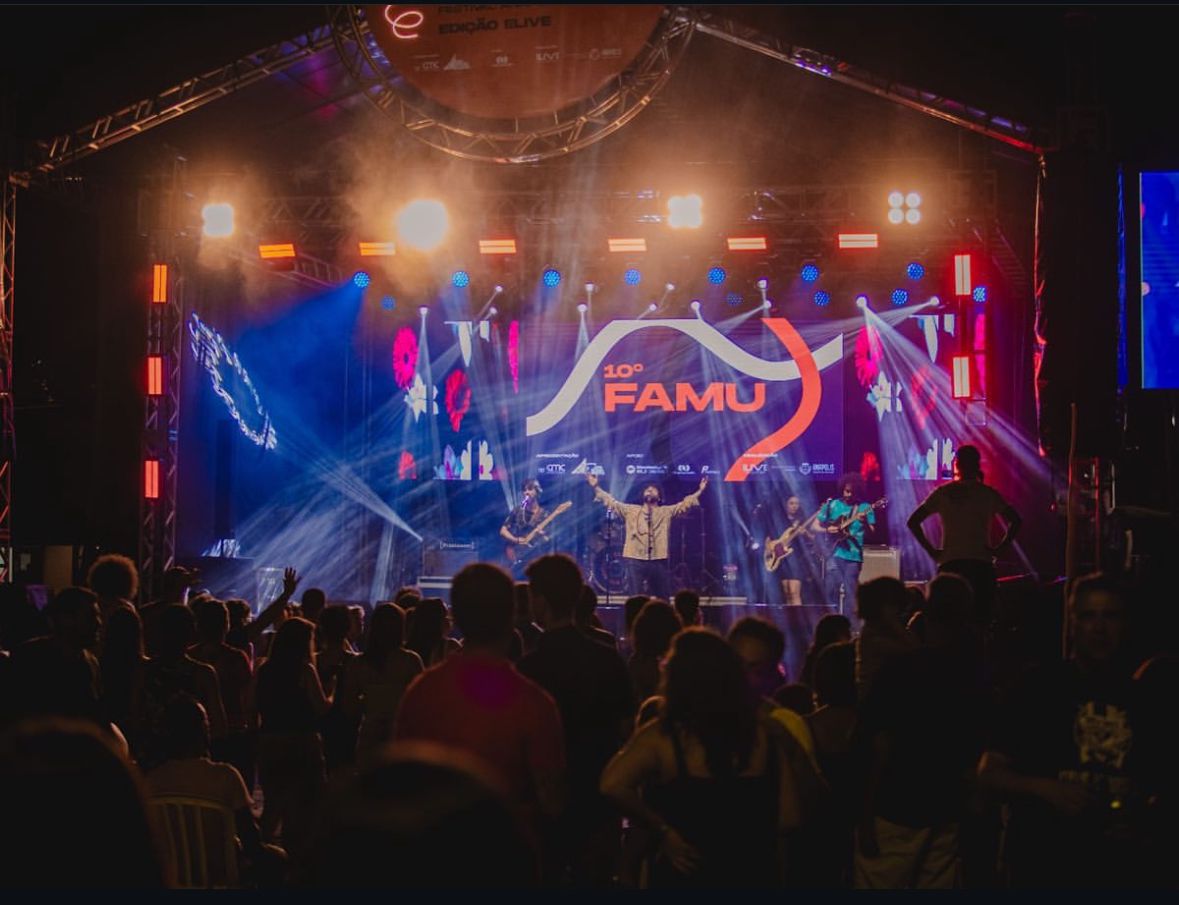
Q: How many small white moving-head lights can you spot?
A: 12